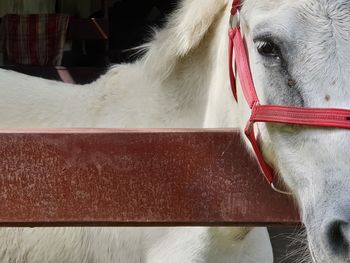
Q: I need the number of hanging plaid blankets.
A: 1